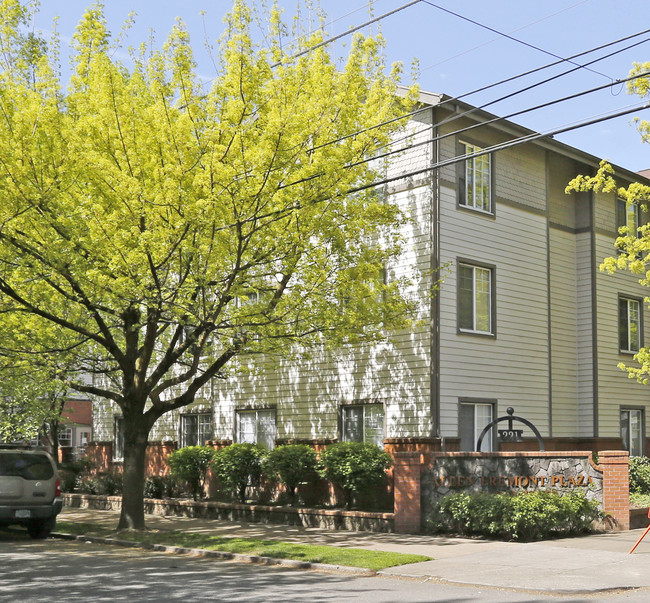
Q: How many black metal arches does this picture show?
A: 1